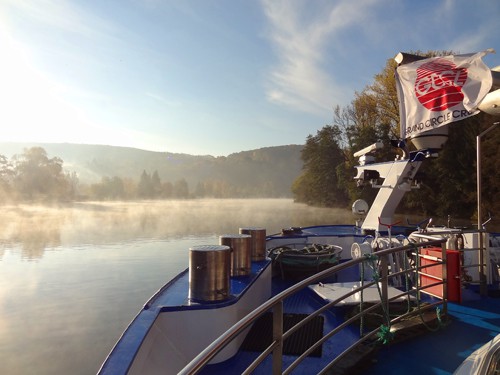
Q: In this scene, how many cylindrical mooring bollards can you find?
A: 3